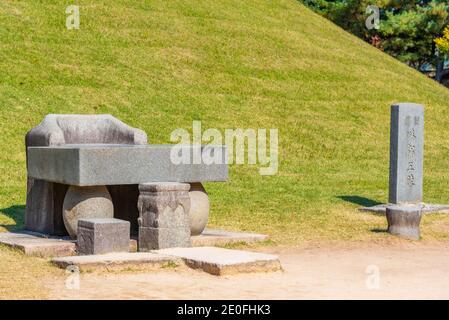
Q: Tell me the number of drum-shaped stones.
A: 2